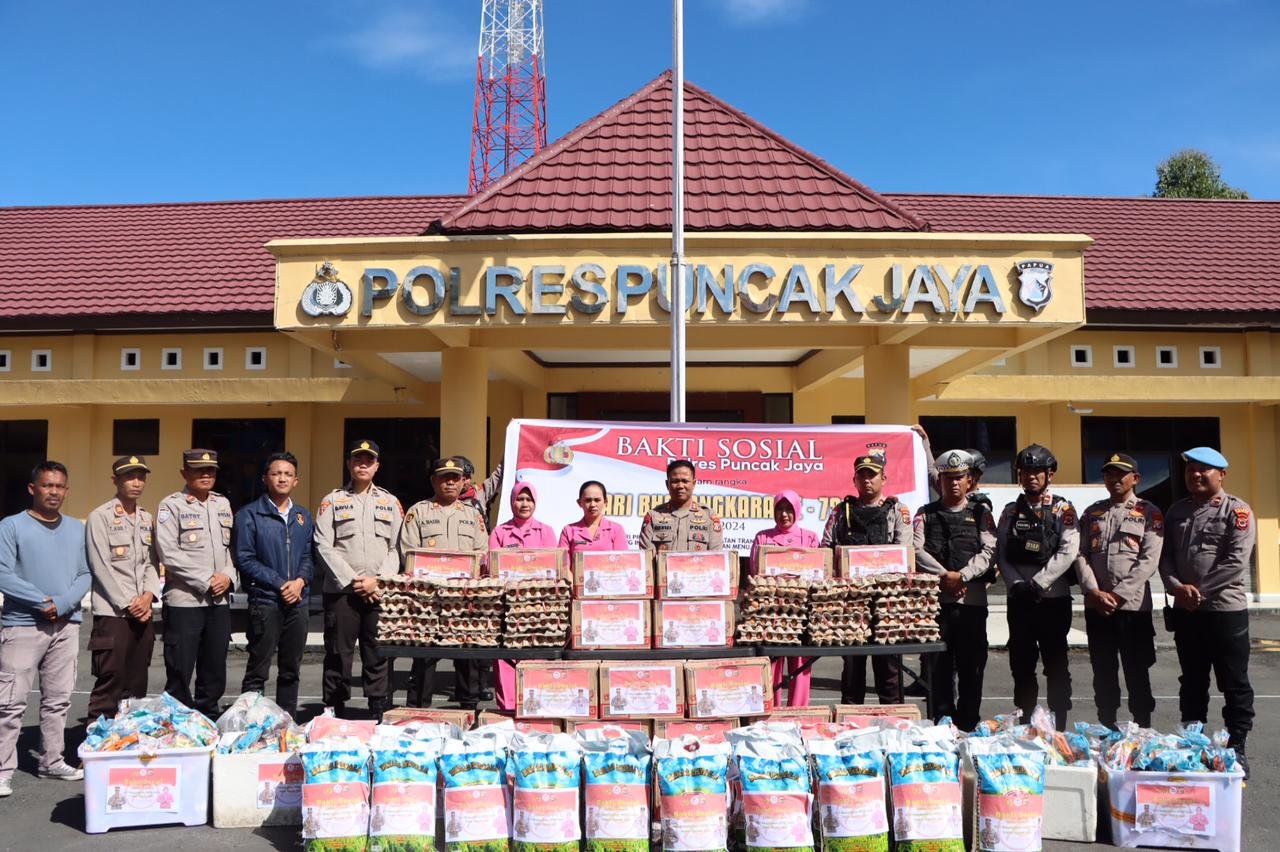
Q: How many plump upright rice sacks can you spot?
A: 10